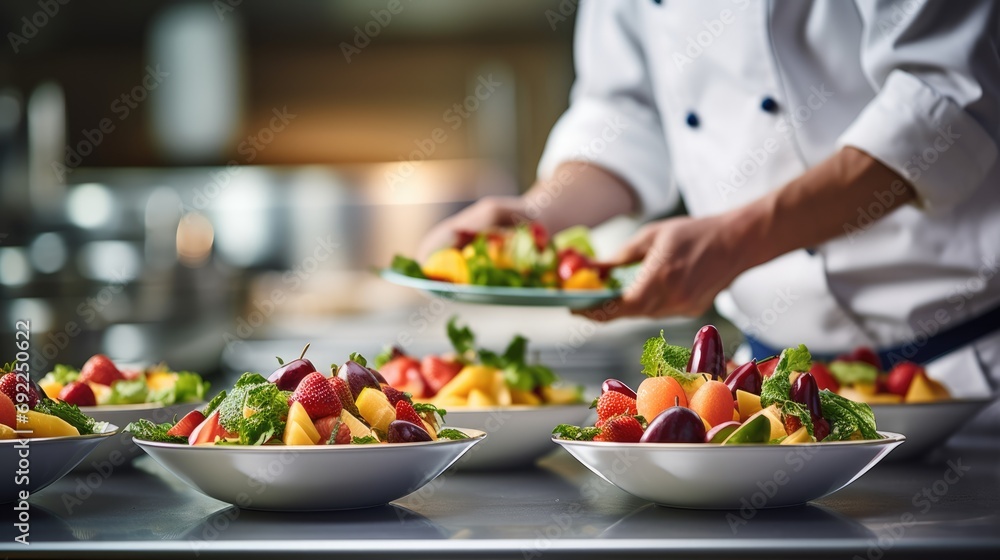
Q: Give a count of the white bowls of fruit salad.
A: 6